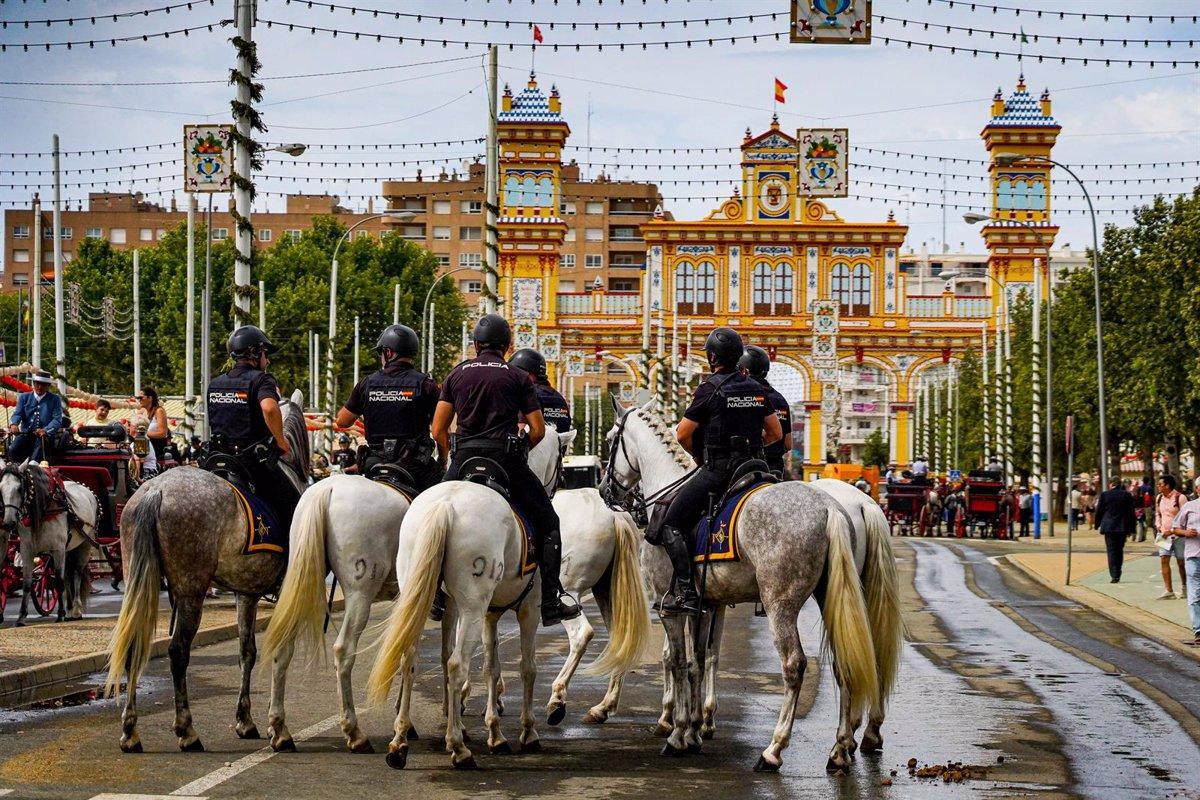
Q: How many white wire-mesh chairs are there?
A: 0